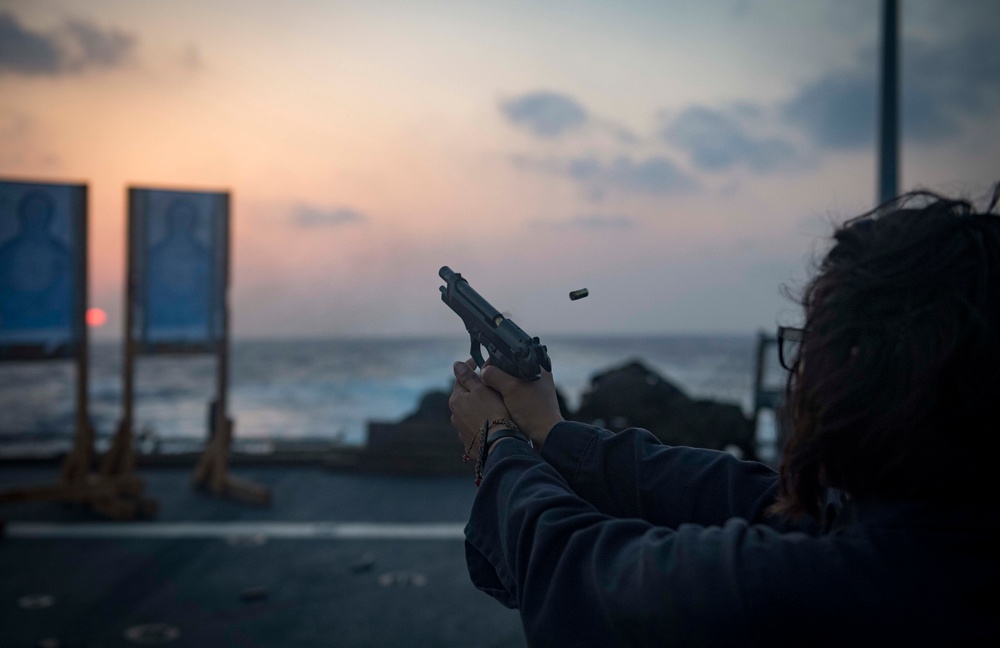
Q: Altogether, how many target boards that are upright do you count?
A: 2